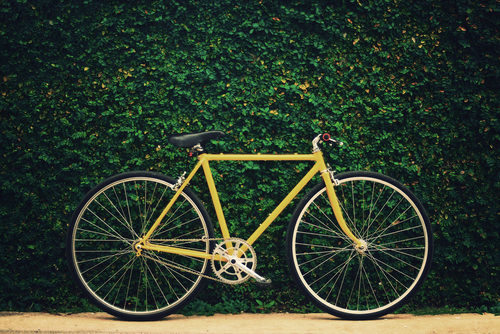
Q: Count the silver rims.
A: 2